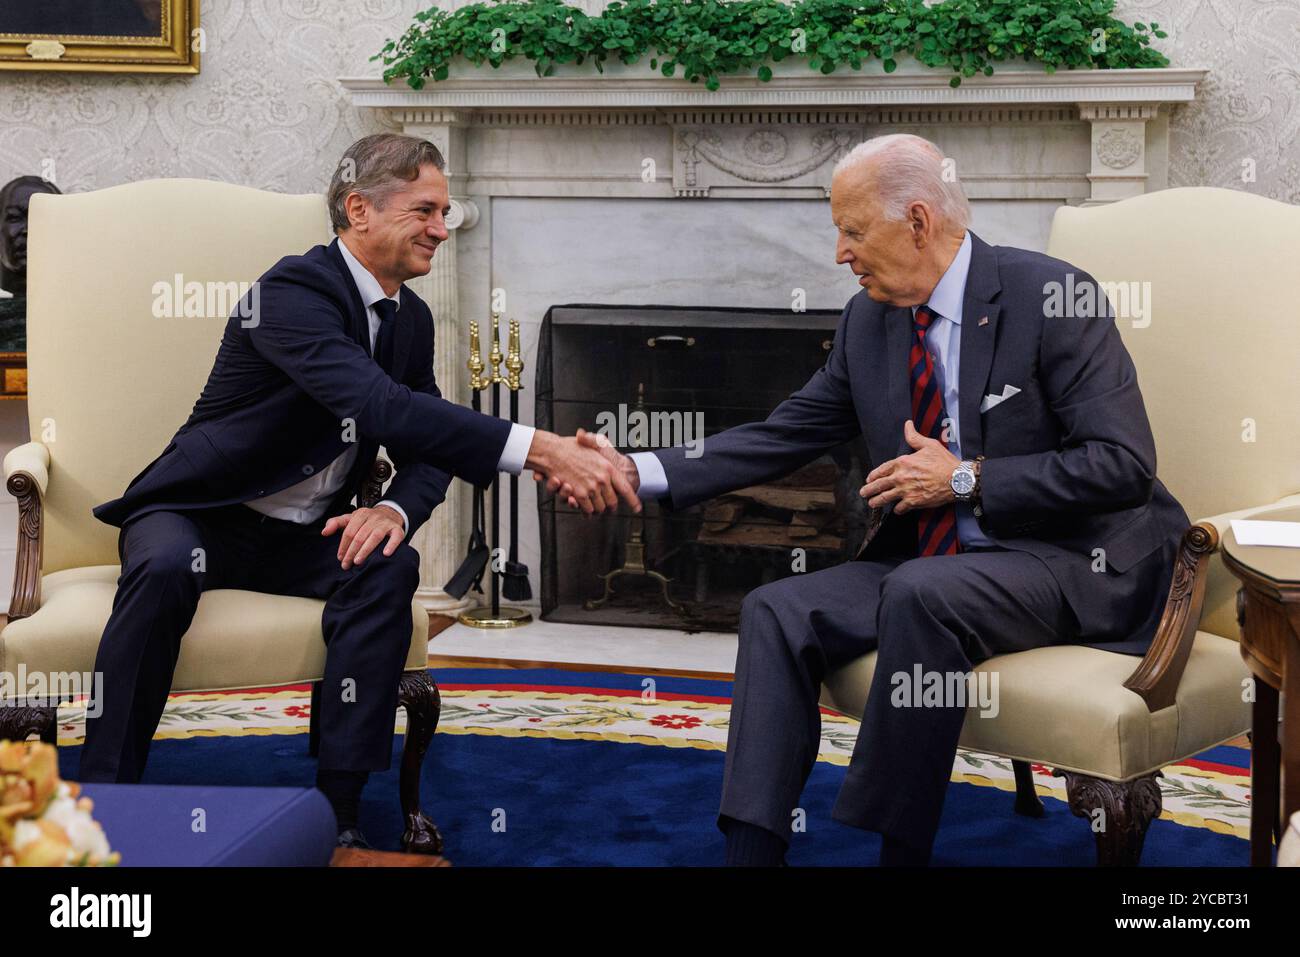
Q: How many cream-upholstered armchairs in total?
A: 2